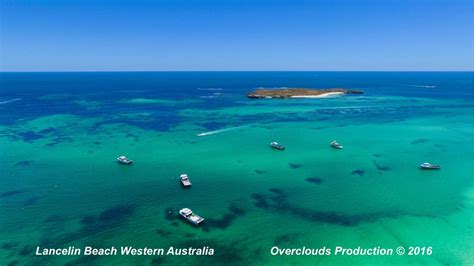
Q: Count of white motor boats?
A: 6